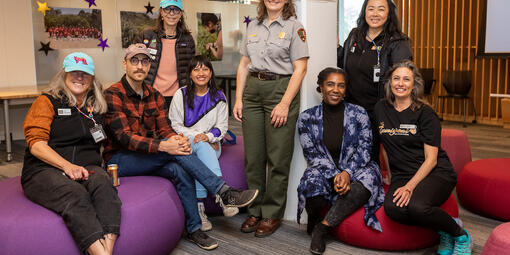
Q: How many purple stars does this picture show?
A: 3